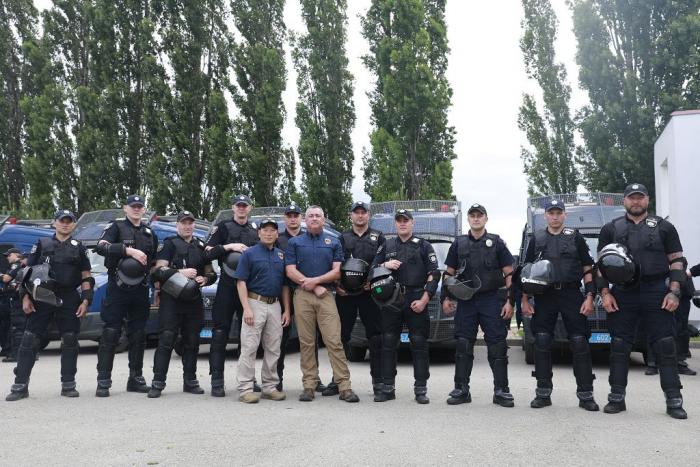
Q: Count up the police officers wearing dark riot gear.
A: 10